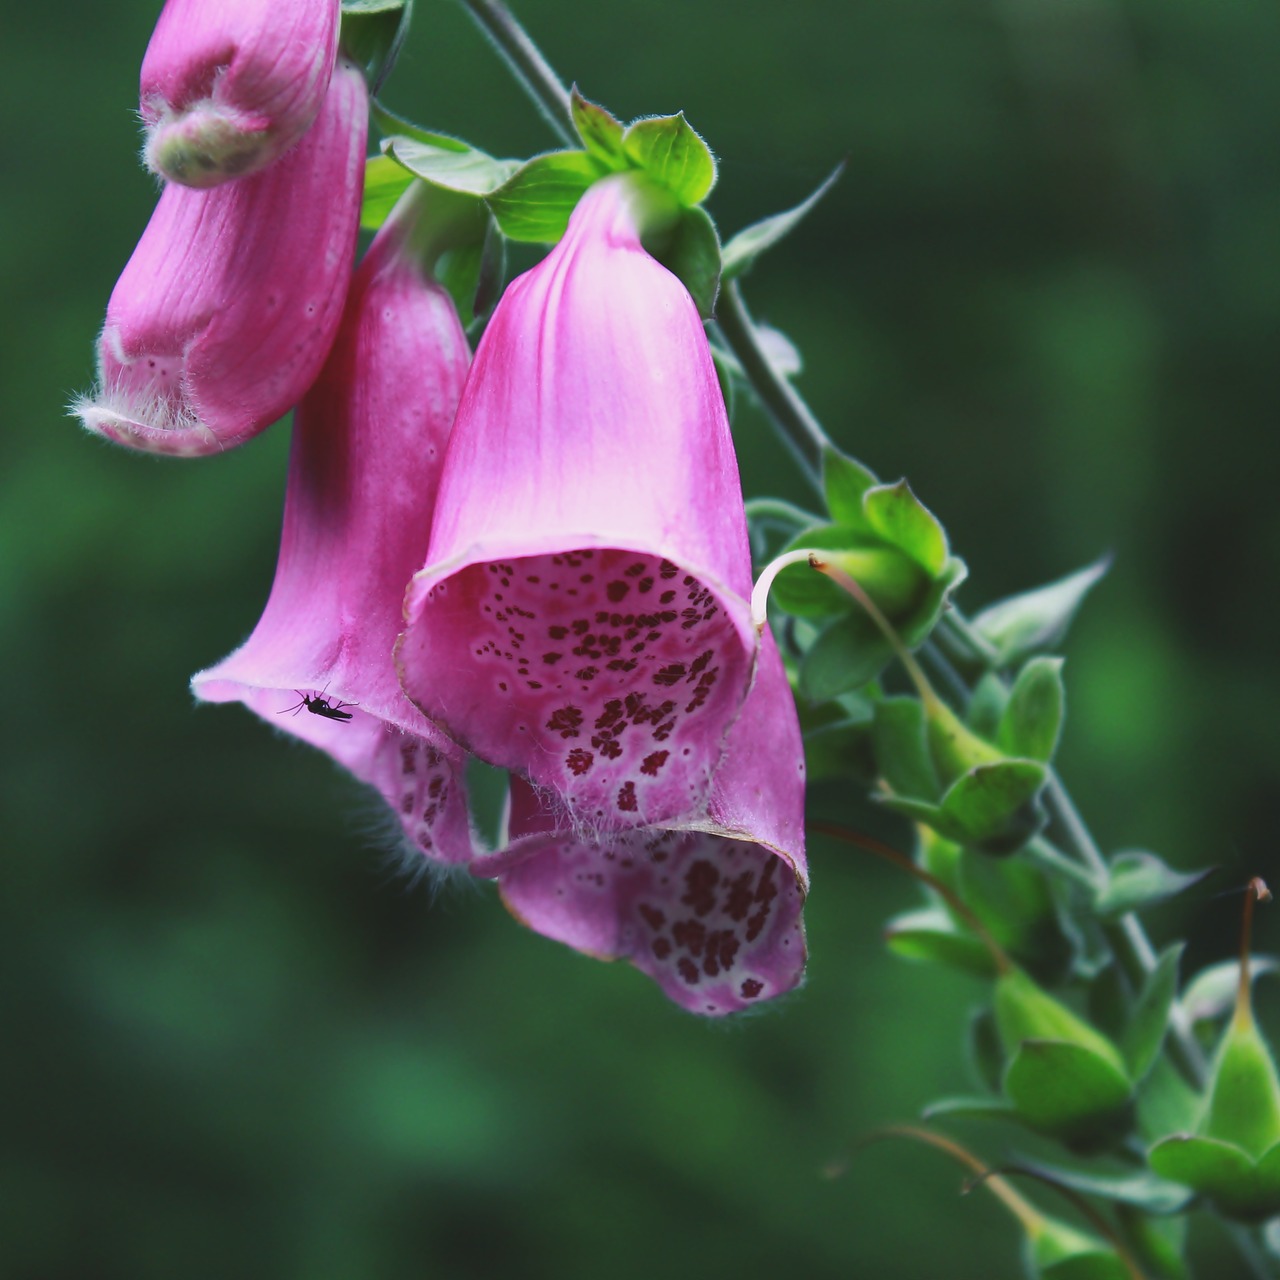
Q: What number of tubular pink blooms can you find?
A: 5